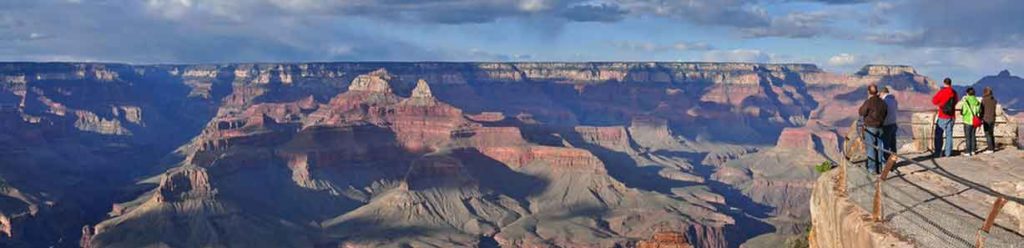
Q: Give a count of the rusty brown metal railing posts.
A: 2